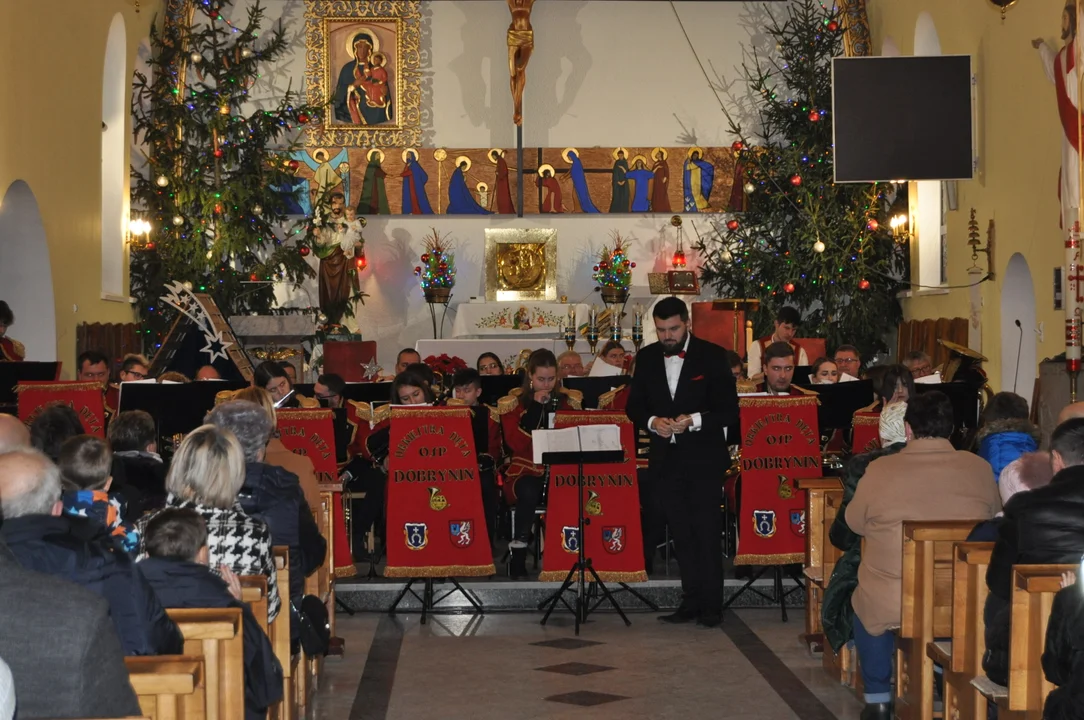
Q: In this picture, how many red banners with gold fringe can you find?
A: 6